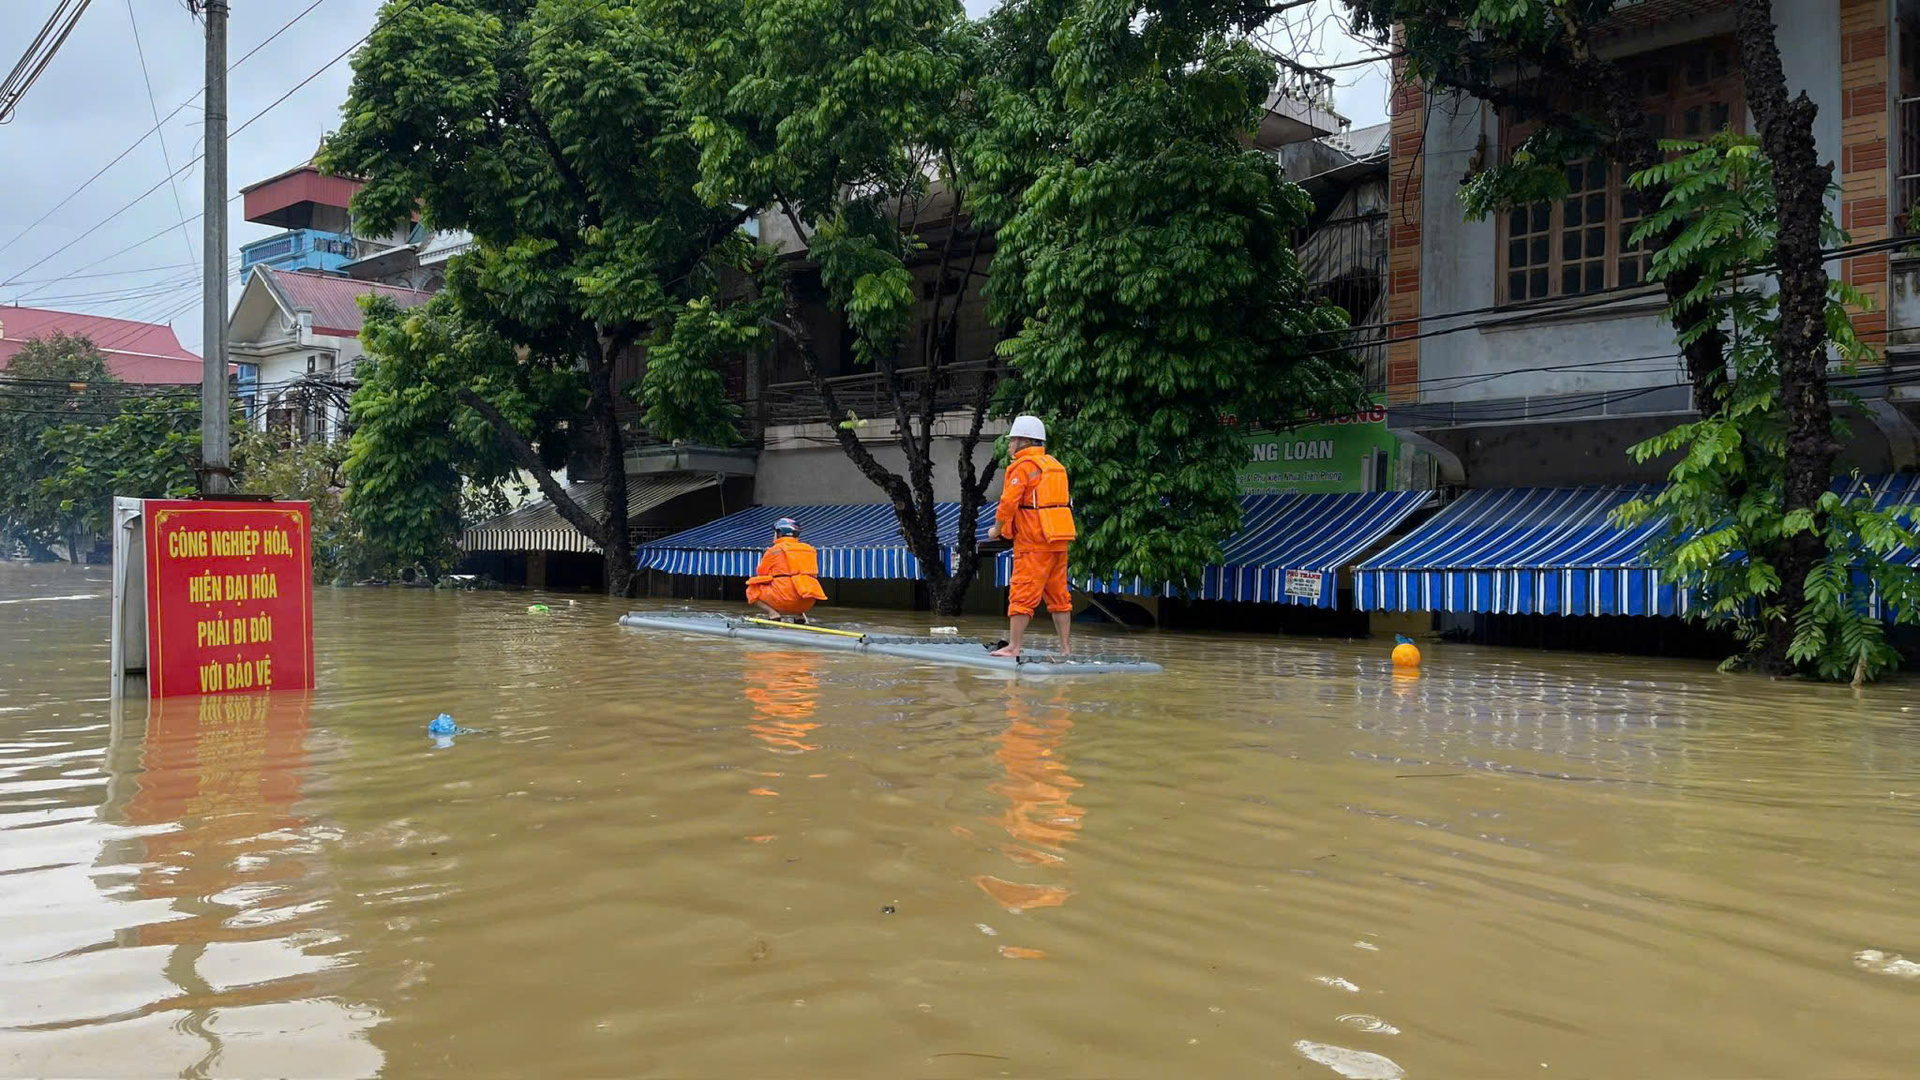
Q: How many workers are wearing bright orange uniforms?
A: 2